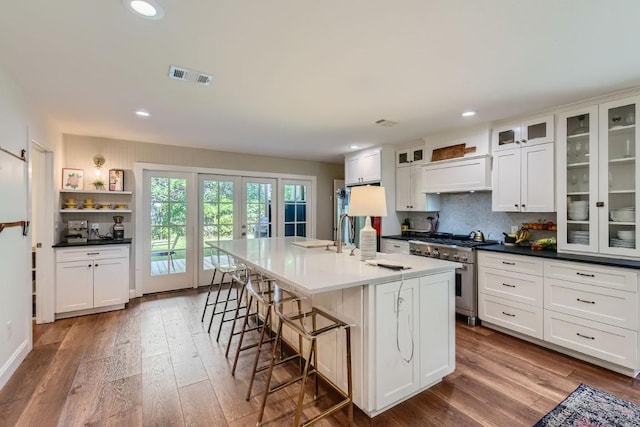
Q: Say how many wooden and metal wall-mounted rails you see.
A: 2